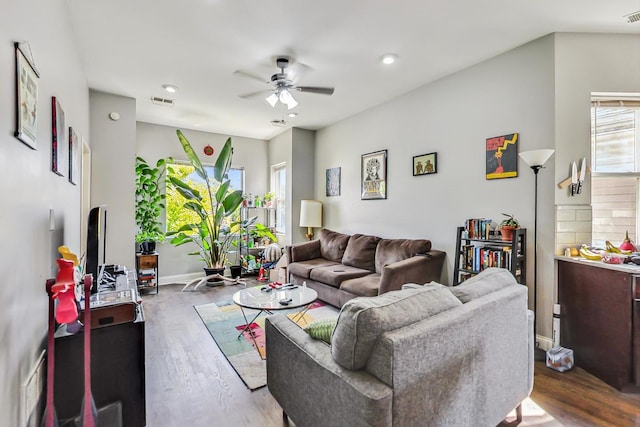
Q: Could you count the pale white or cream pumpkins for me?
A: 1